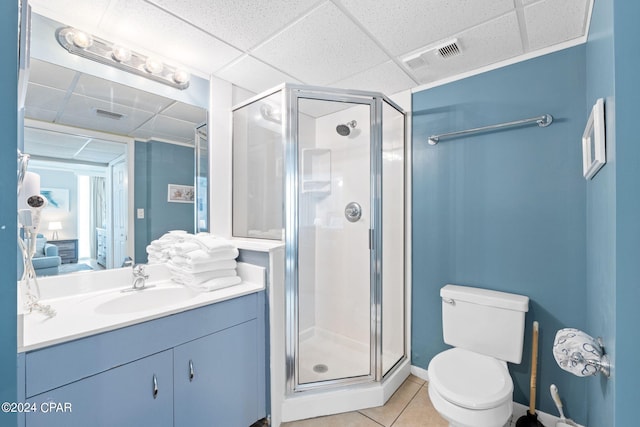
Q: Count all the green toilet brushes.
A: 0